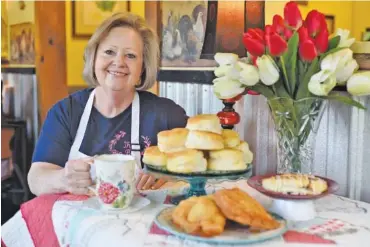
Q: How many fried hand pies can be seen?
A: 2